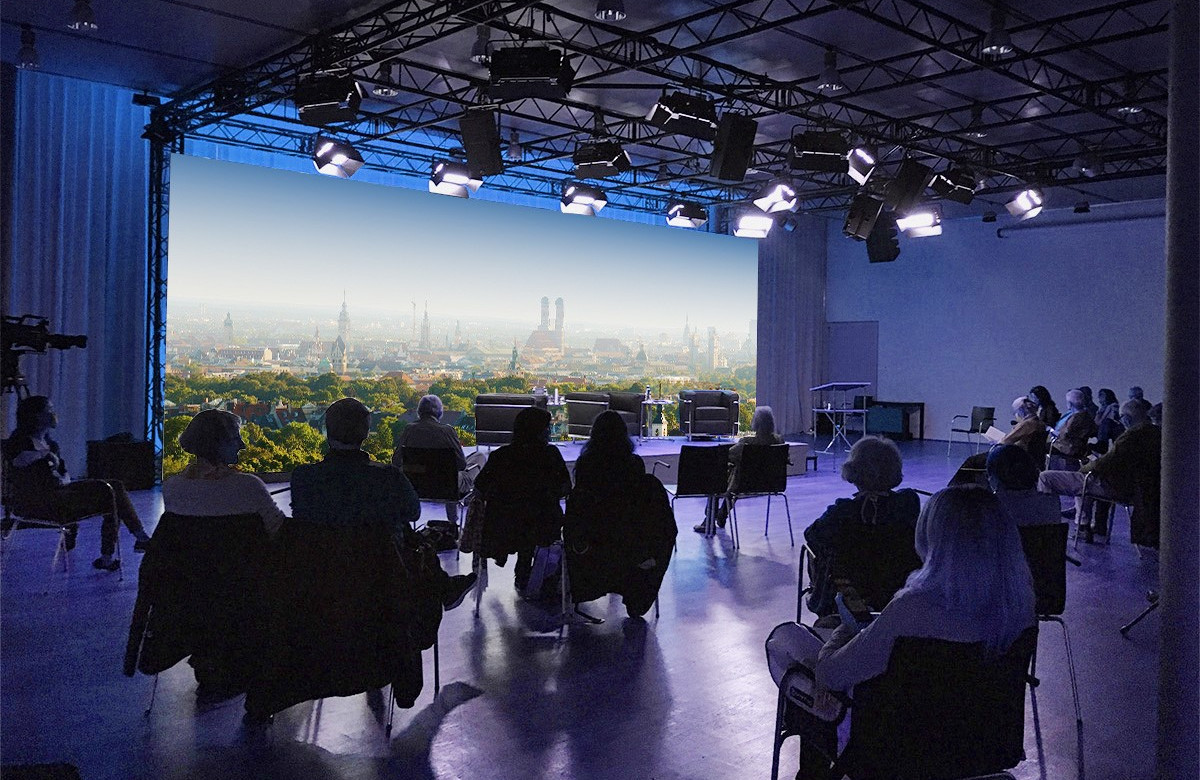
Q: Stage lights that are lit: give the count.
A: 9